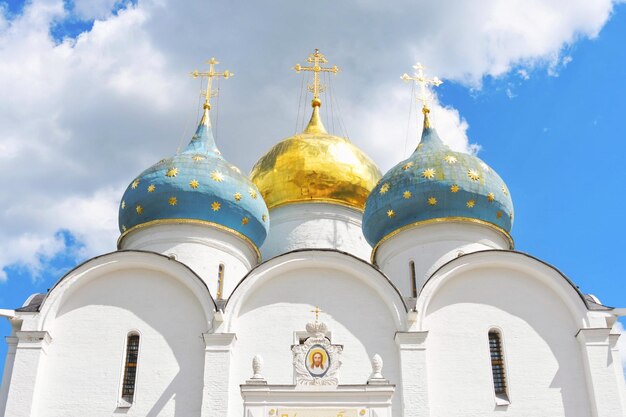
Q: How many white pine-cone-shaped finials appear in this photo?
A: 2